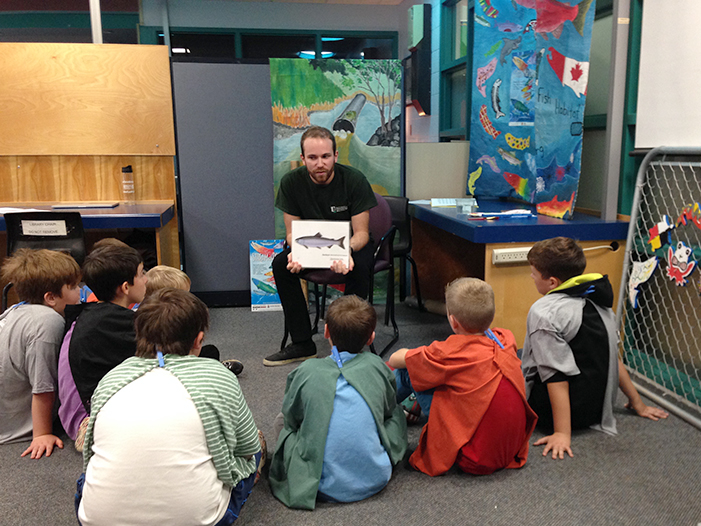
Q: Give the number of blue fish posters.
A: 2